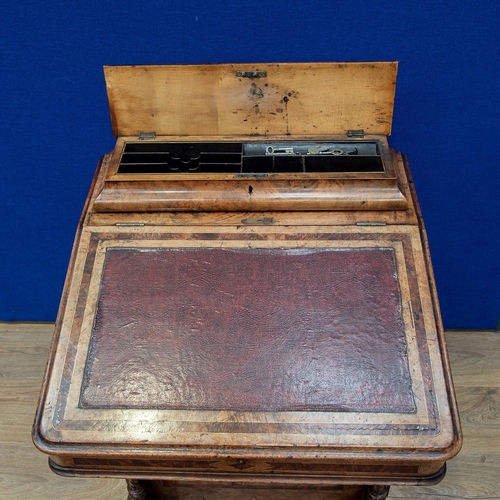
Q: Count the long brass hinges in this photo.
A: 2